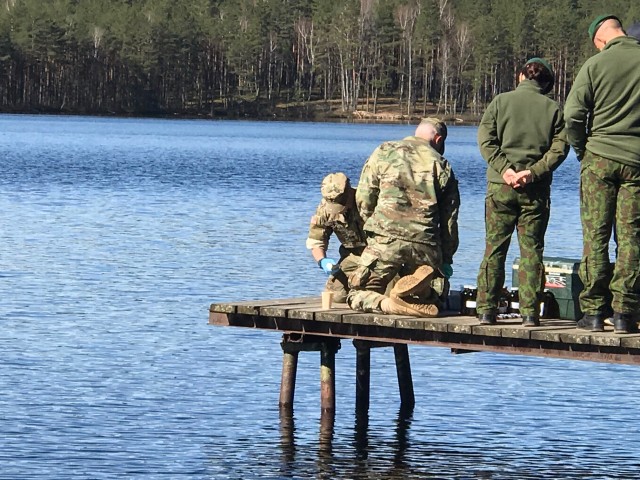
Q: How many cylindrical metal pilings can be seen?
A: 4